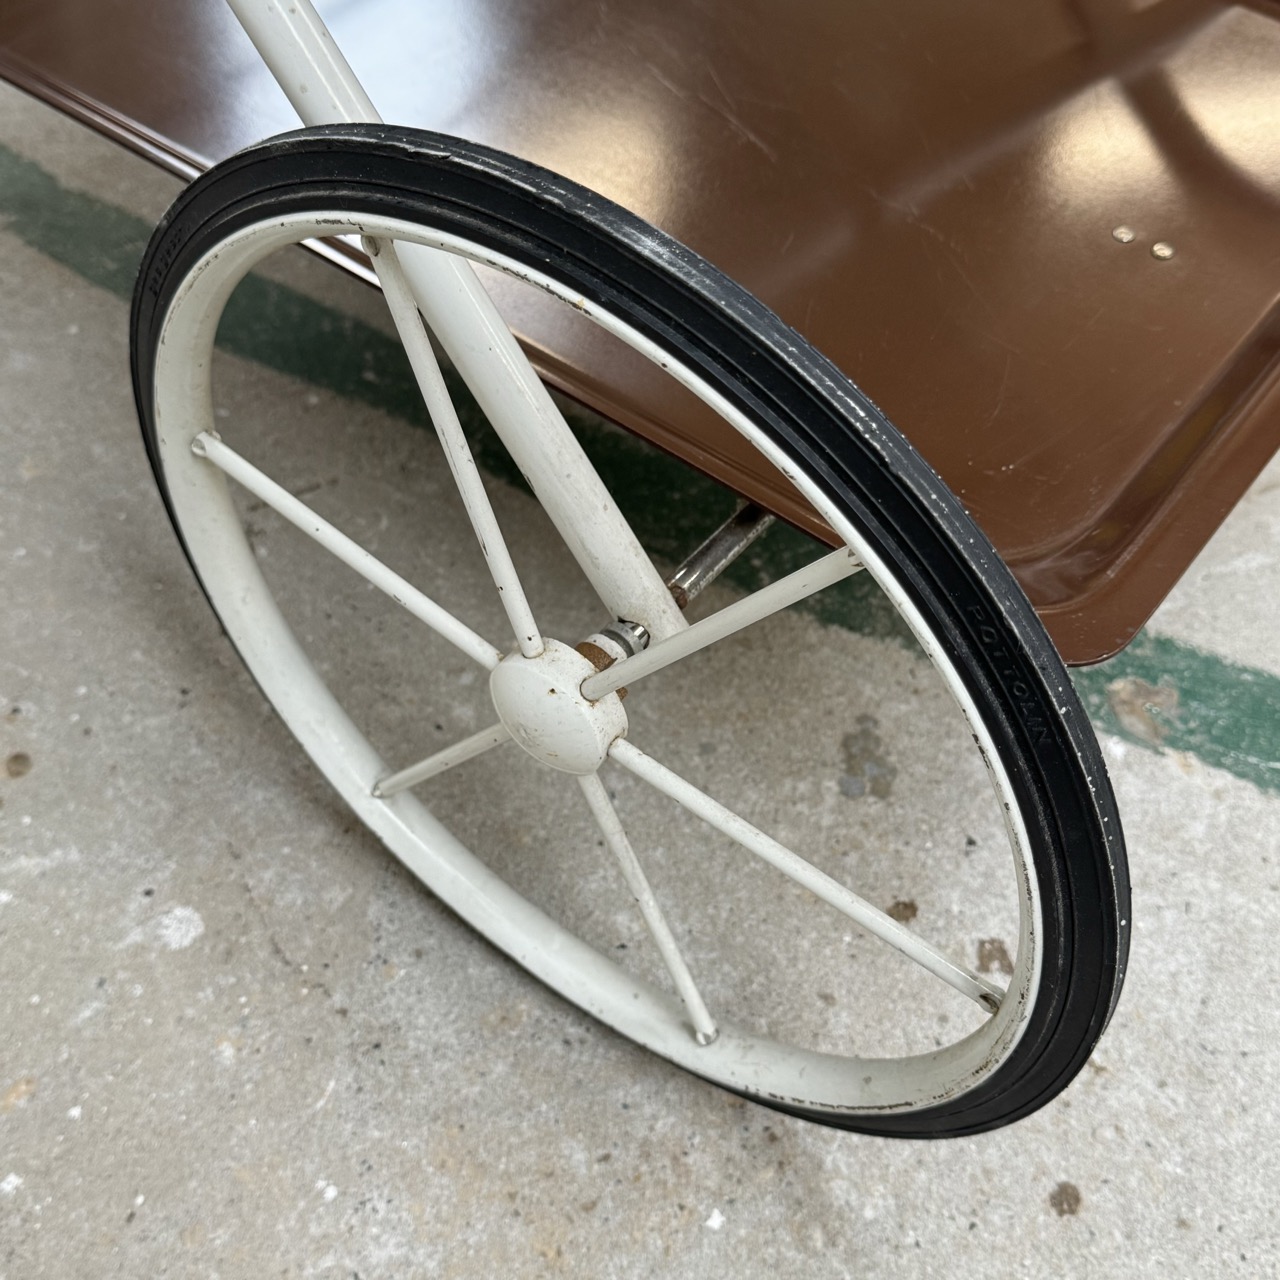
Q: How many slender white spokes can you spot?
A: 6